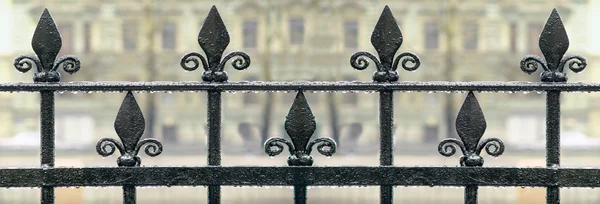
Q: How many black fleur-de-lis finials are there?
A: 7